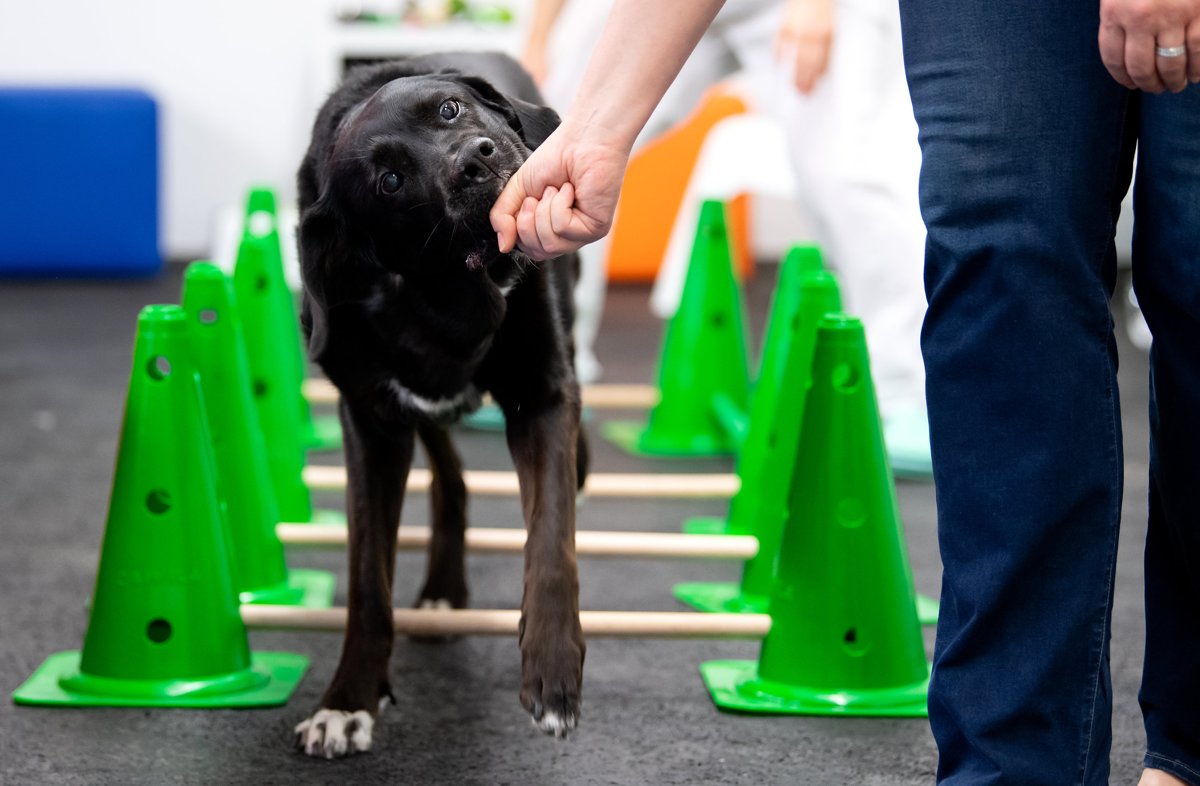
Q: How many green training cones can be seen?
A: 8